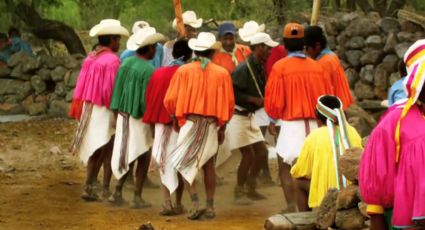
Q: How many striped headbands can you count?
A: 2